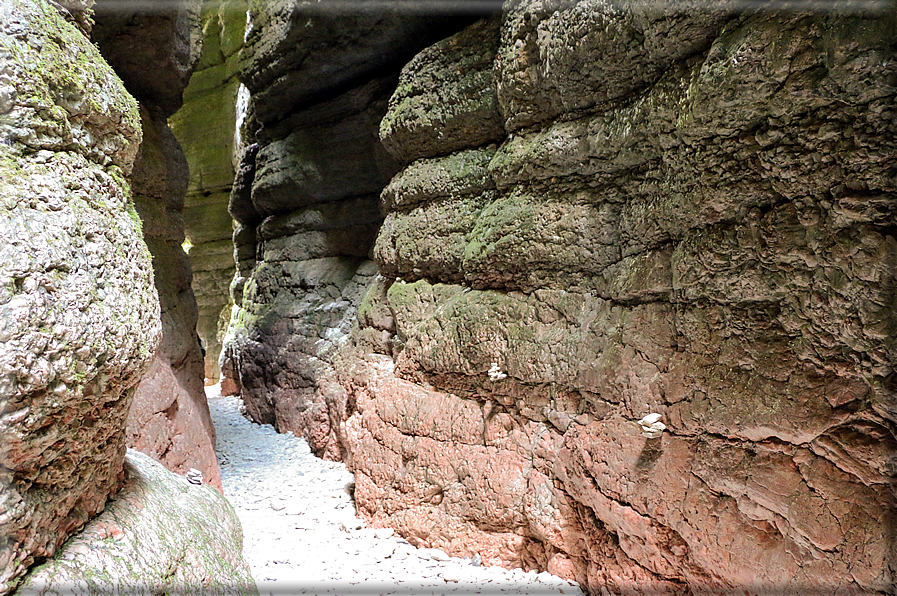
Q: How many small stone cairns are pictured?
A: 3